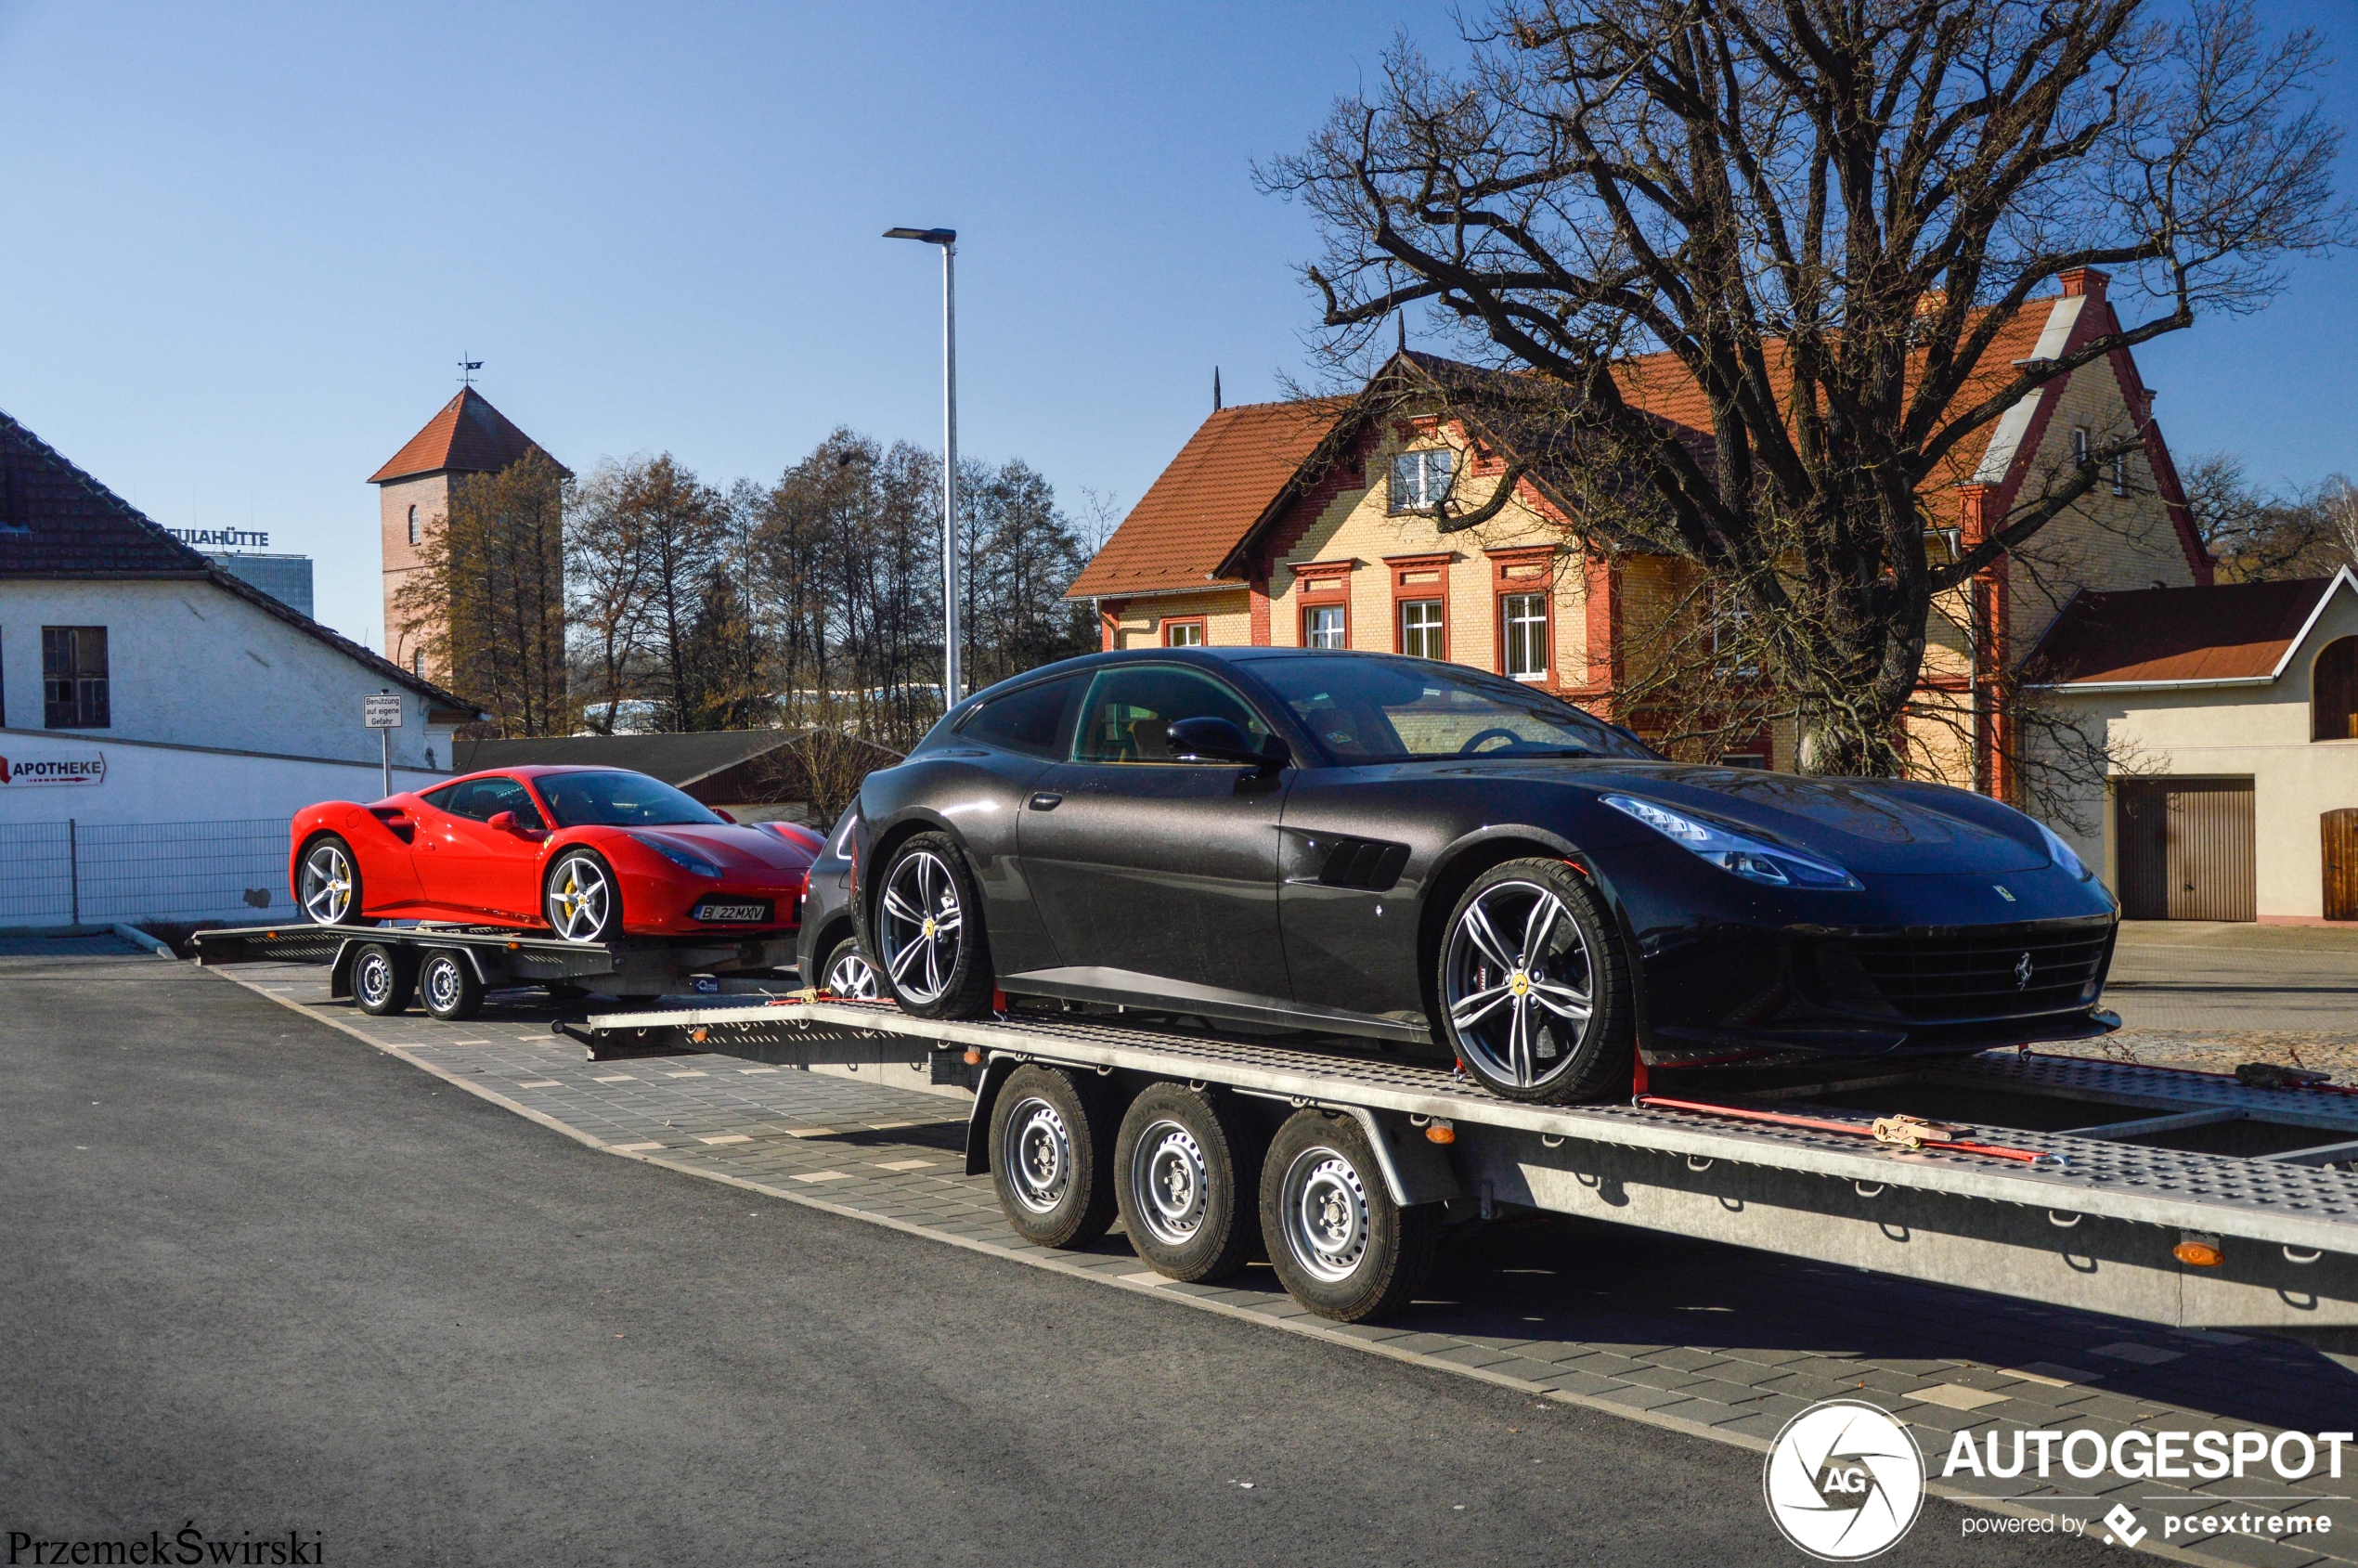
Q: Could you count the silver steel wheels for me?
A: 5